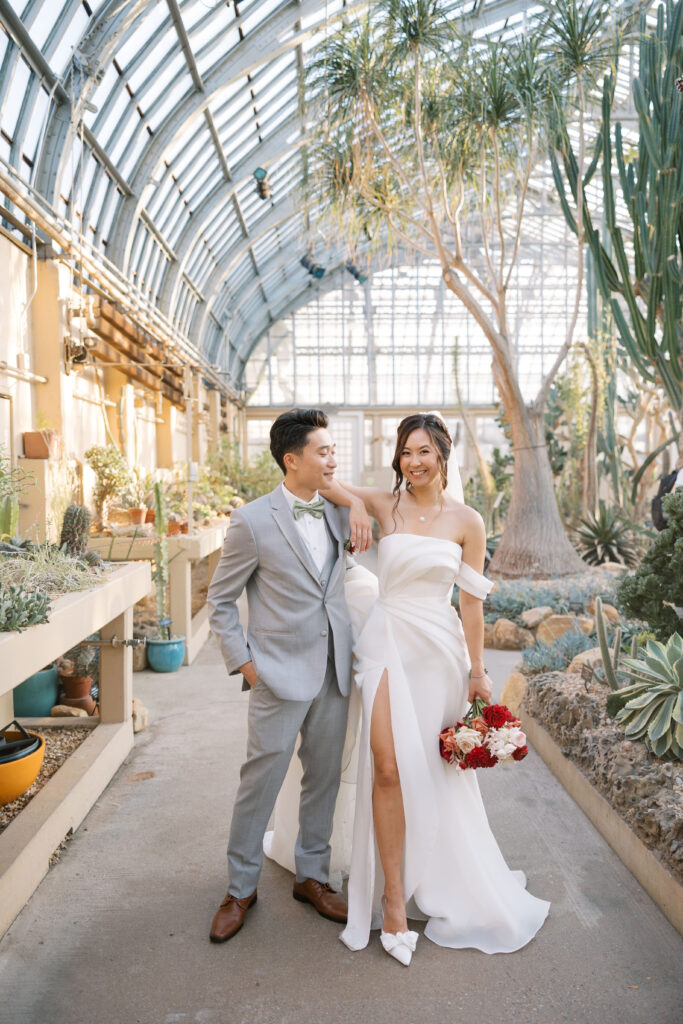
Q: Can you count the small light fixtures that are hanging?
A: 3